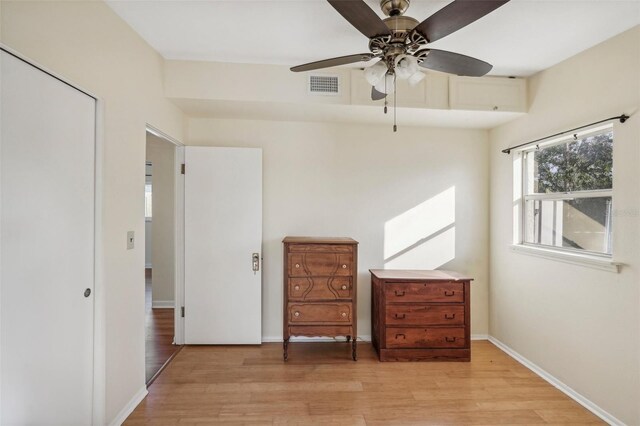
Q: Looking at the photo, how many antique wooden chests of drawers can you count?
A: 2